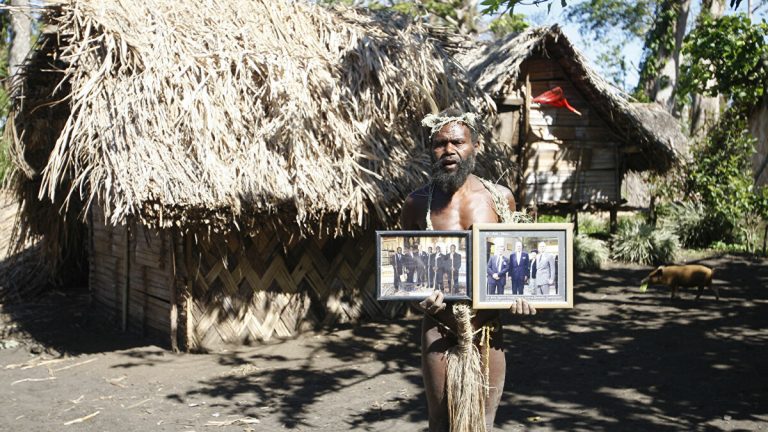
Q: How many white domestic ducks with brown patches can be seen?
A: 0